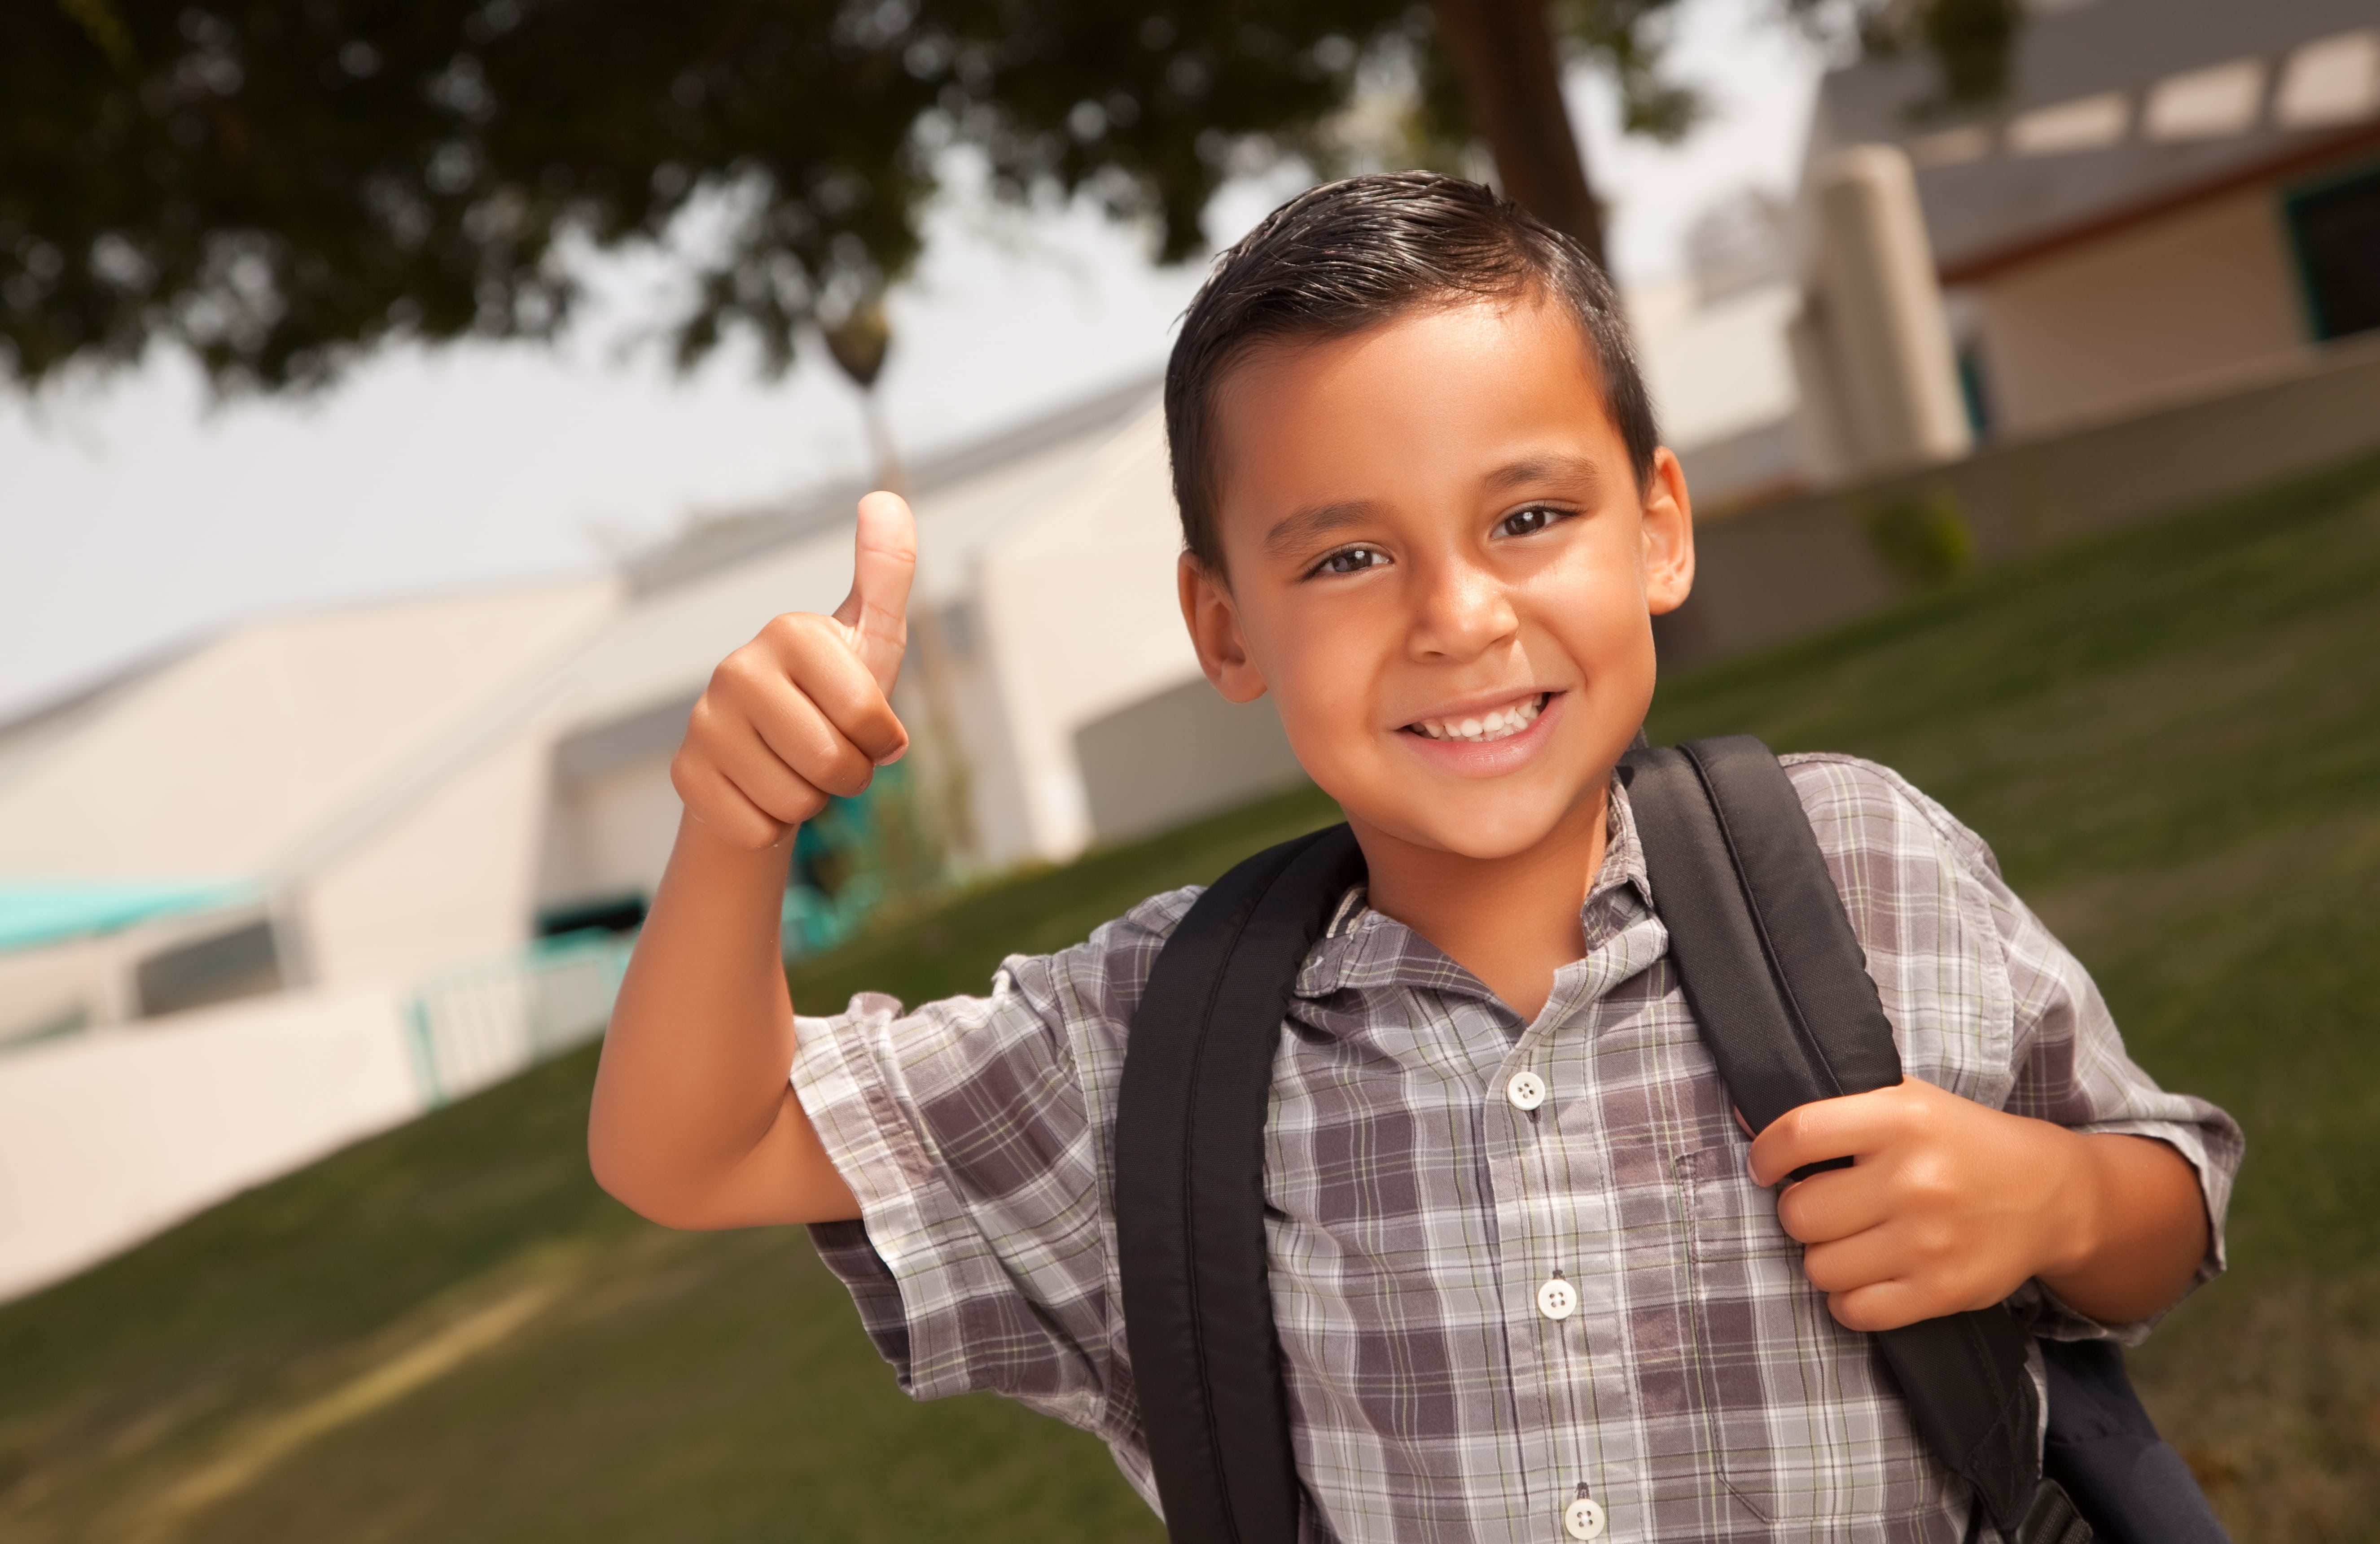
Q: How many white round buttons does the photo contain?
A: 3